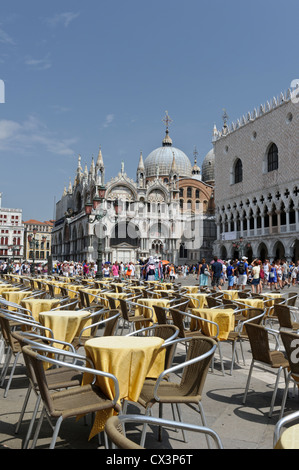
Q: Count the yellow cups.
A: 0